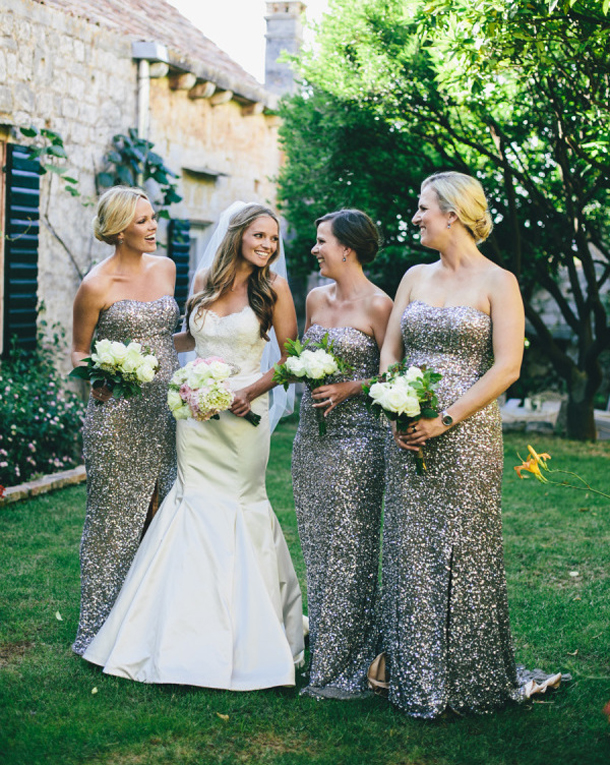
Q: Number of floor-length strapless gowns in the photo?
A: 4